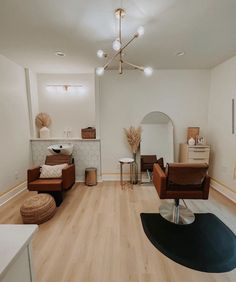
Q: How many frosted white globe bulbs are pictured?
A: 5